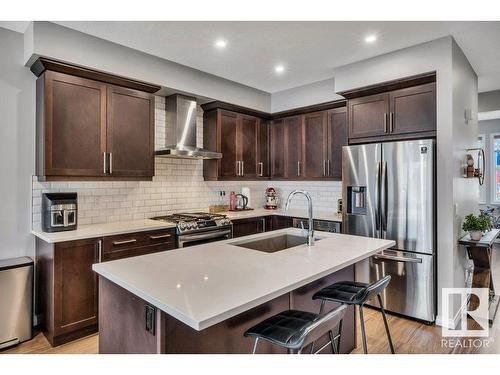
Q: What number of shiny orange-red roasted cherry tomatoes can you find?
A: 0